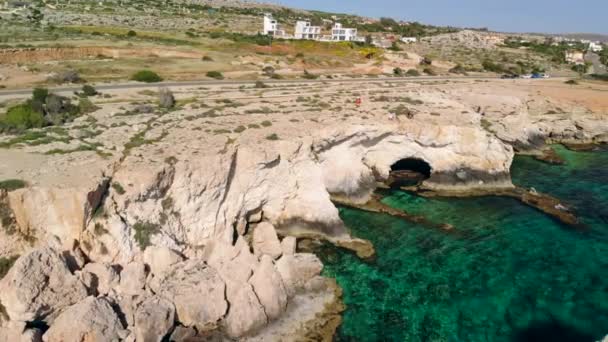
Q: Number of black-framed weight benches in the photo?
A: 0